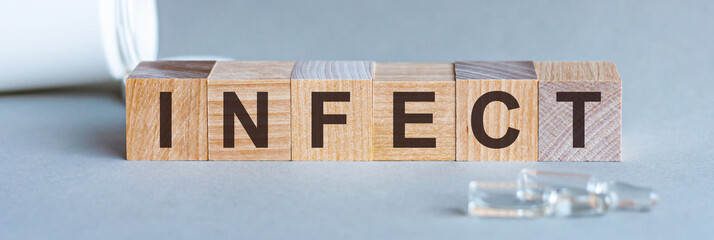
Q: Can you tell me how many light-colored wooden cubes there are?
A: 6